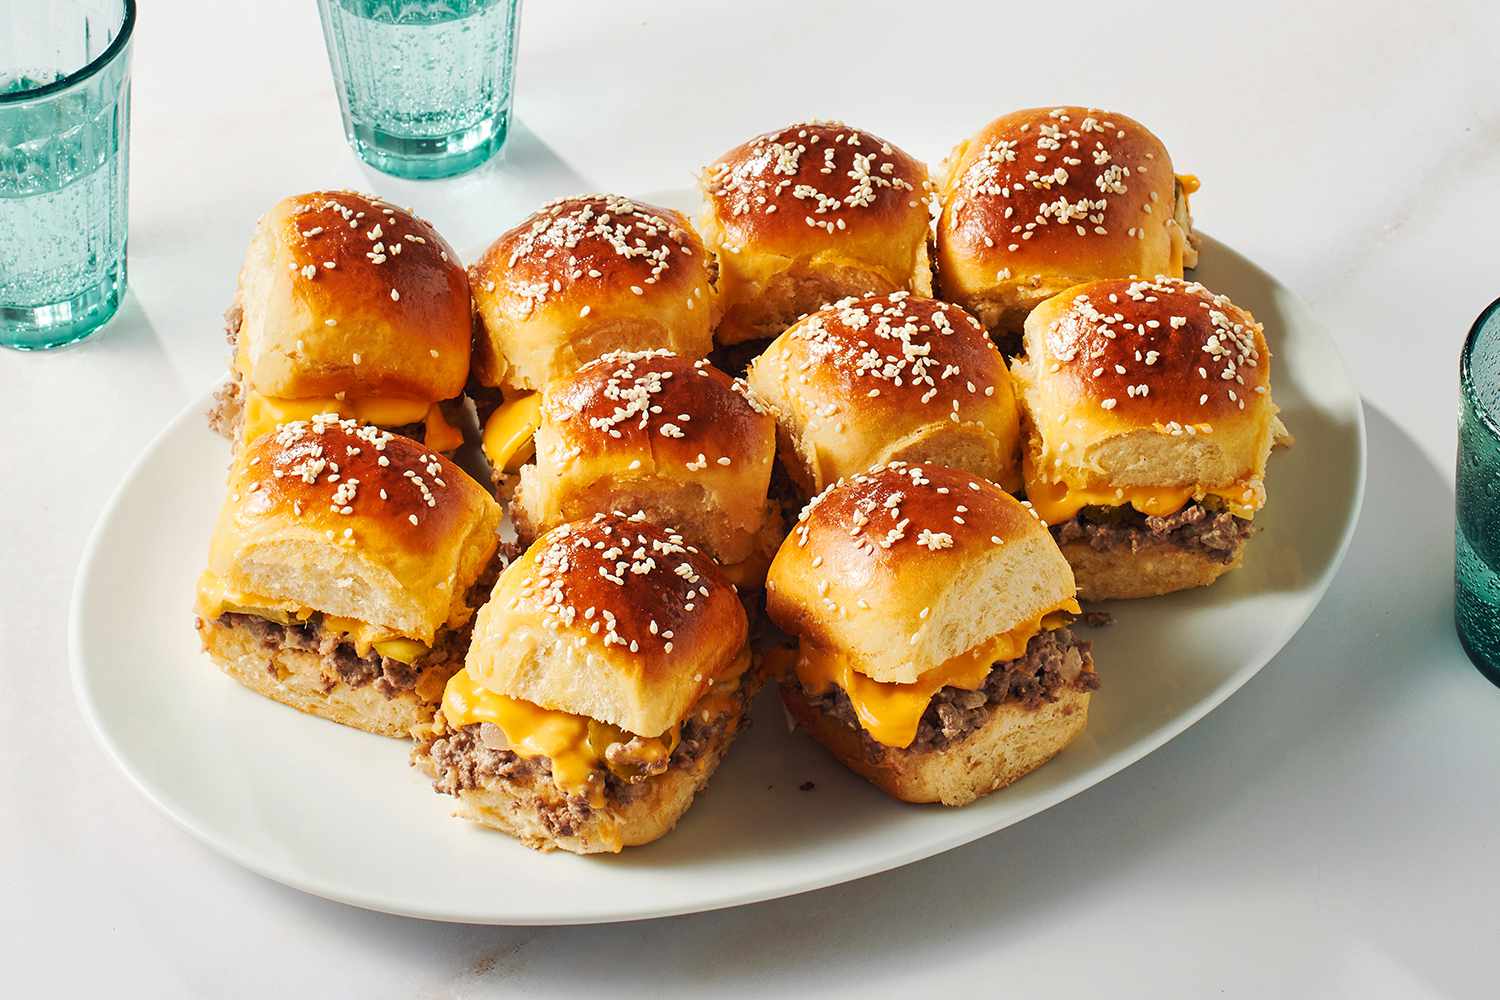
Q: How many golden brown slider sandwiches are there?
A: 10